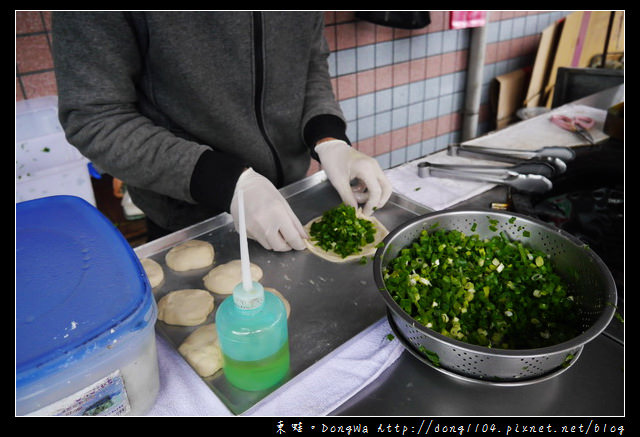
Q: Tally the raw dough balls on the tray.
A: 6